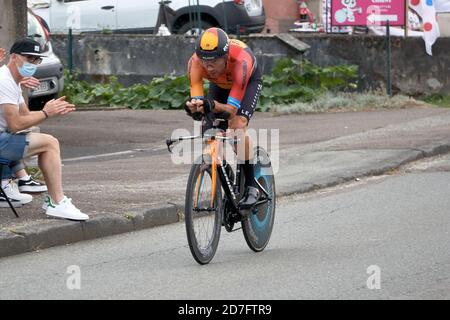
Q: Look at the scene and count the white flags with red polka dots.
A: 1